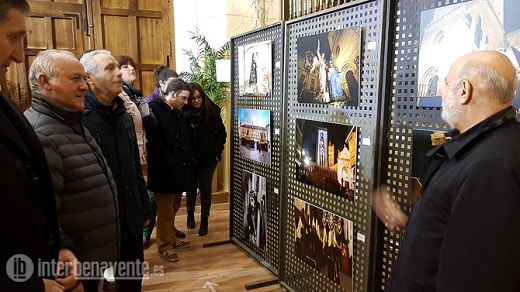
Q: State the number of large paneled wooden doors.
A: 2